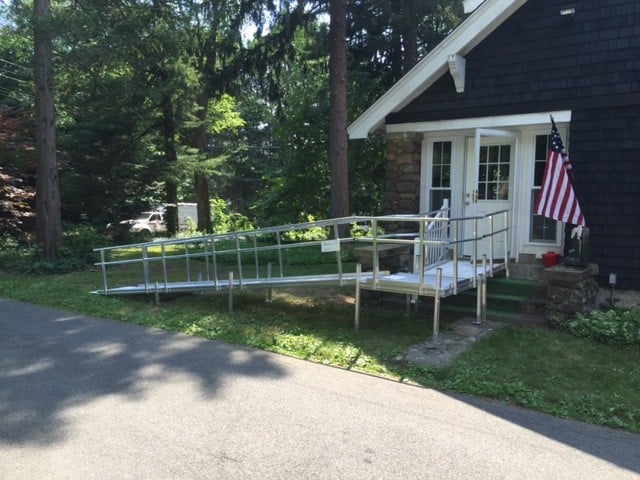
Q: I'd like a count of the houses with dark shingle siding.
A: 1